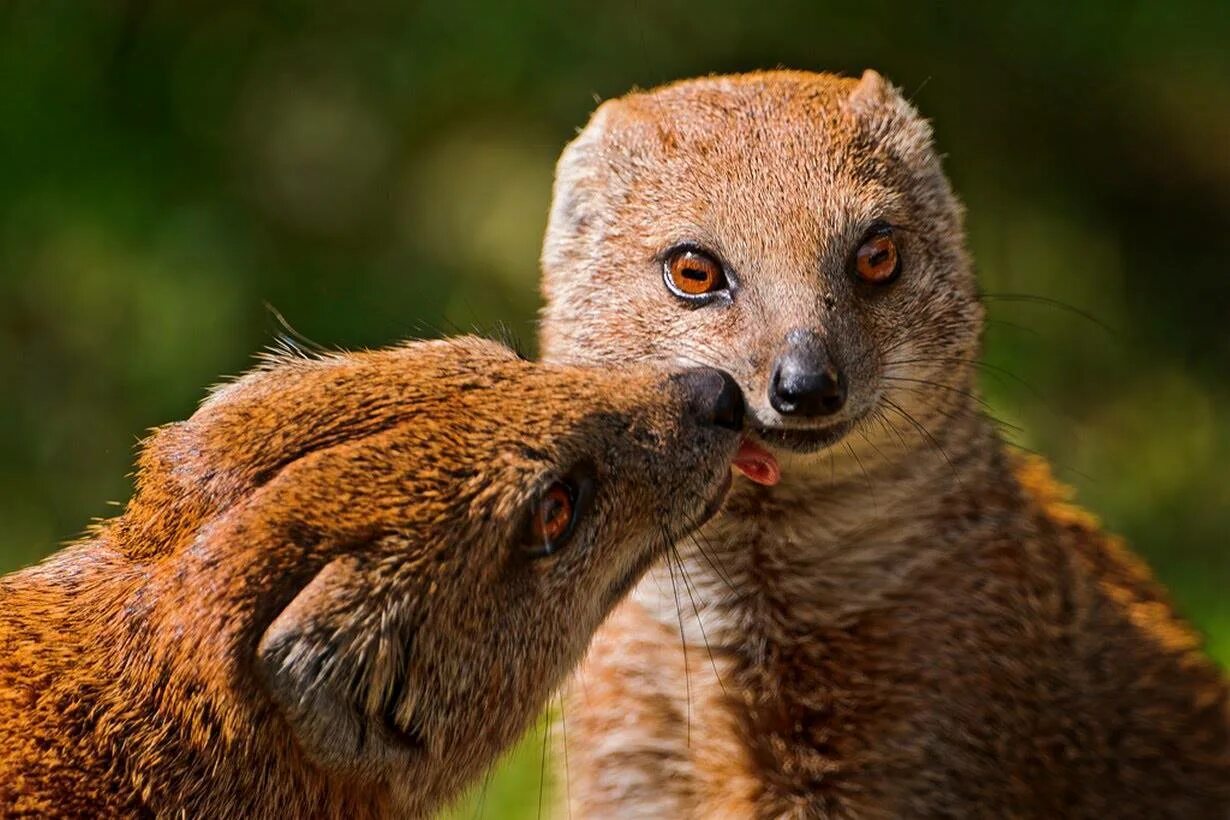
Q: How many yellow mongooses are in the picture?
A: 2